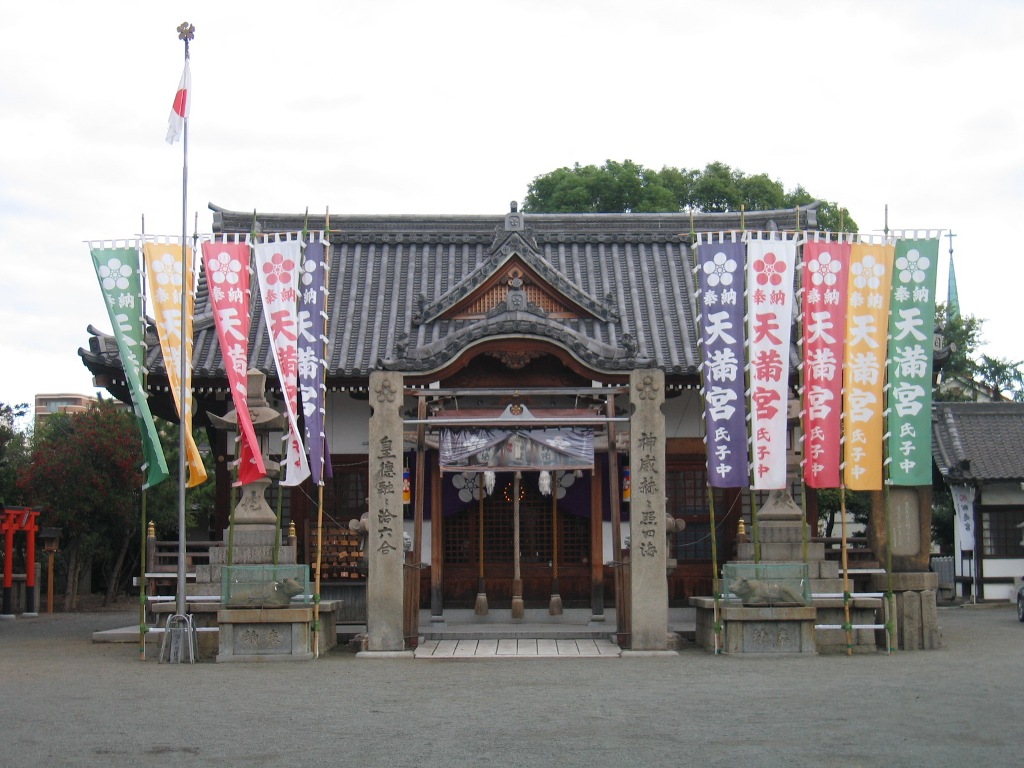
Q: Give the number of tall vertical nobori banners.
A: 10